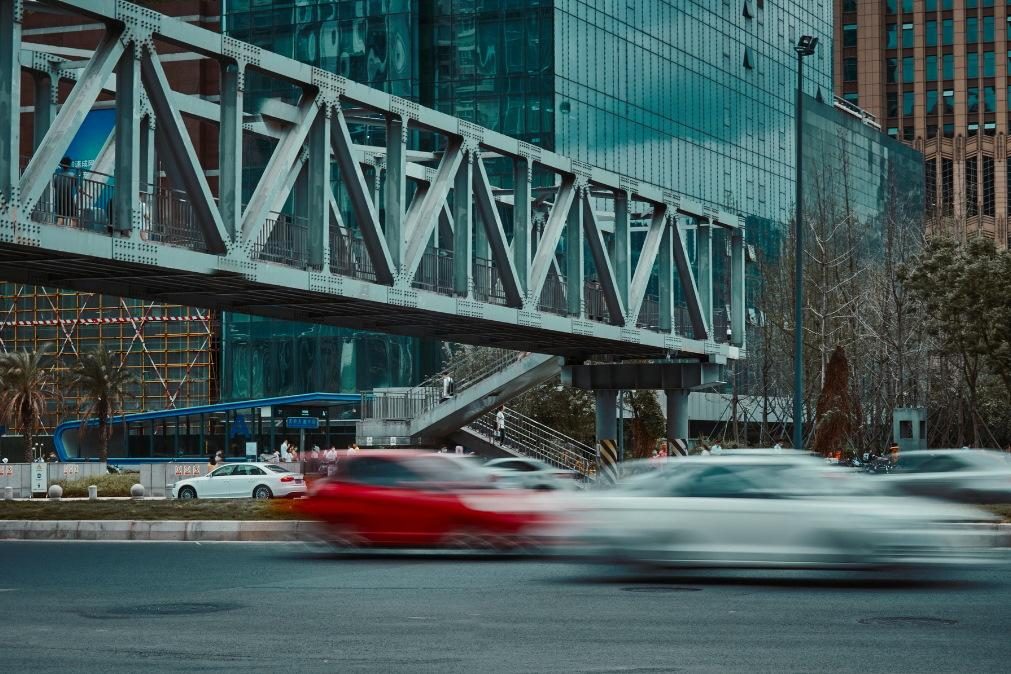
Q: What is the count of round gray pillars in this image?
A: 2